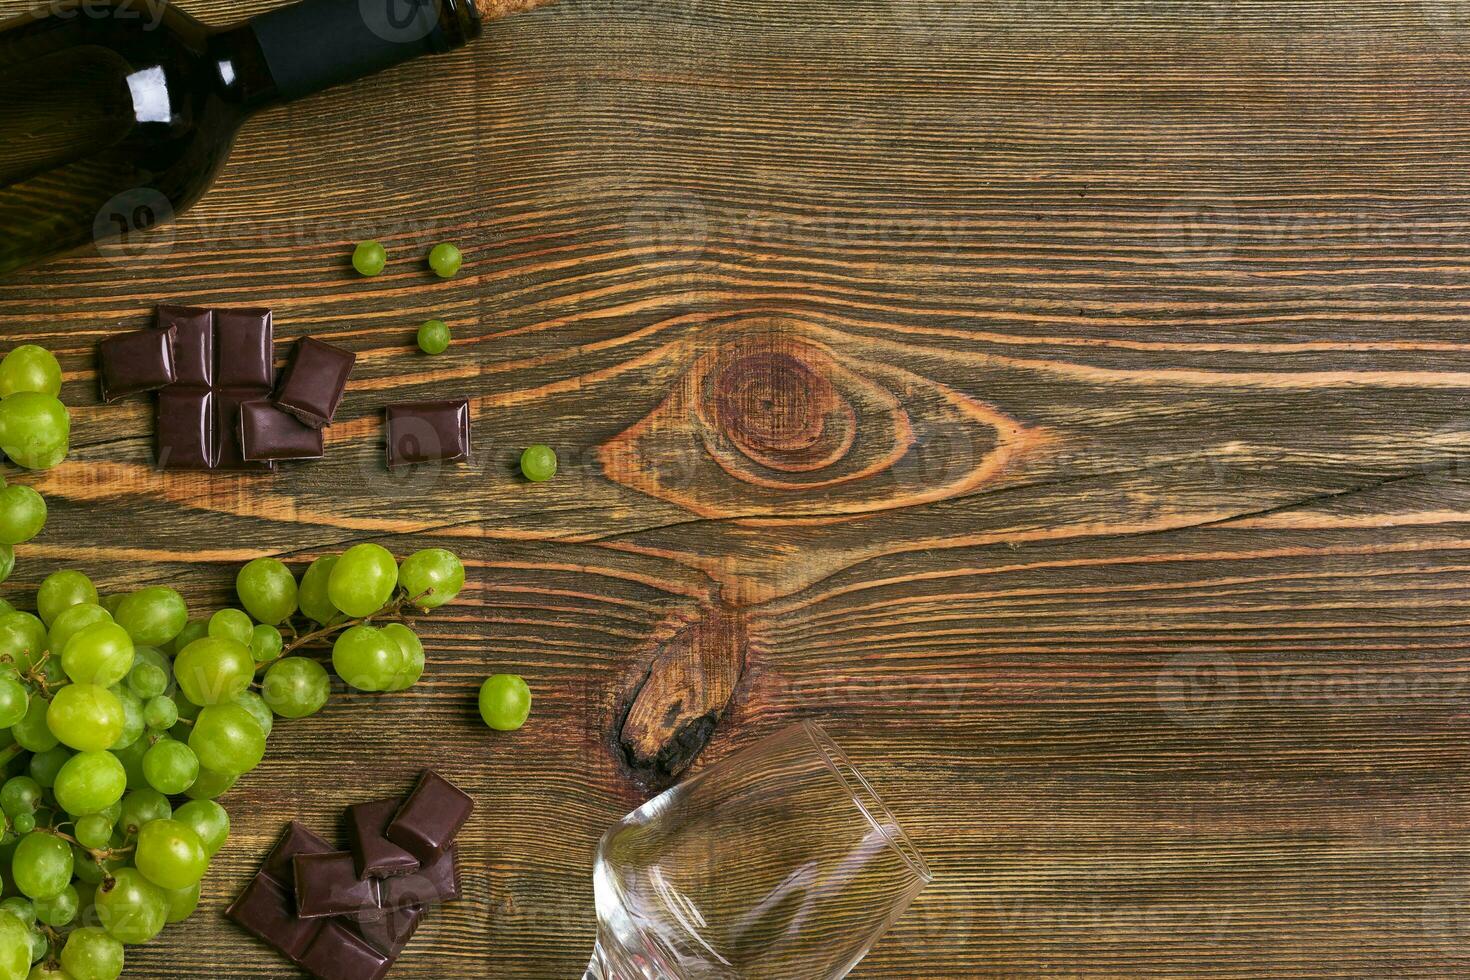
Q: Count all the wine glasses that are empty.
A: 1